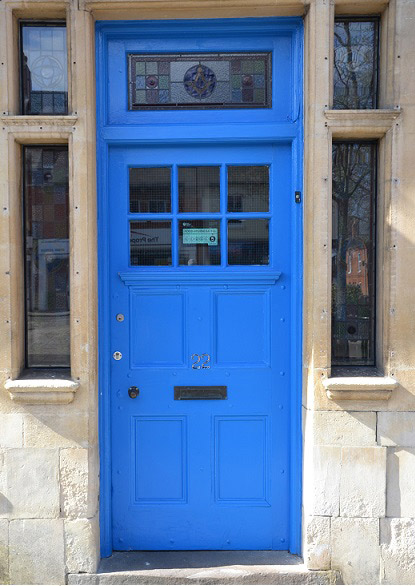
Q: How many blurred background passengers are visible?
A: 0